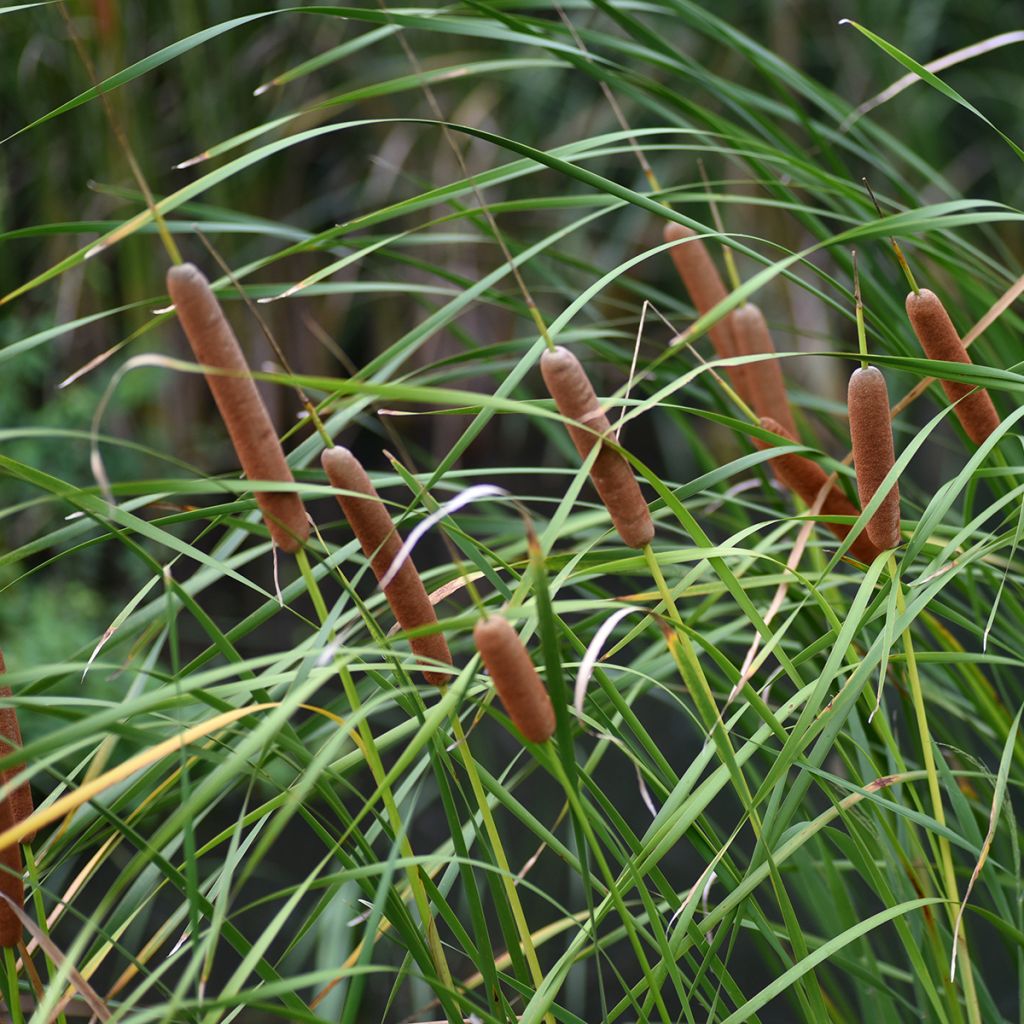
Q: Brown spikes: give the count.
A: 11